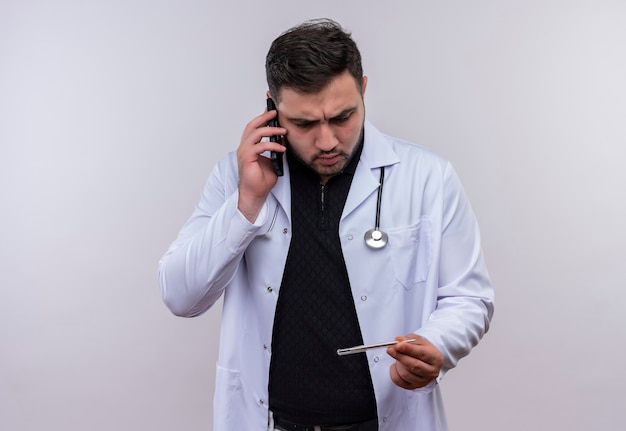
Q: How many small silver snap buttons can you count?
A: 8